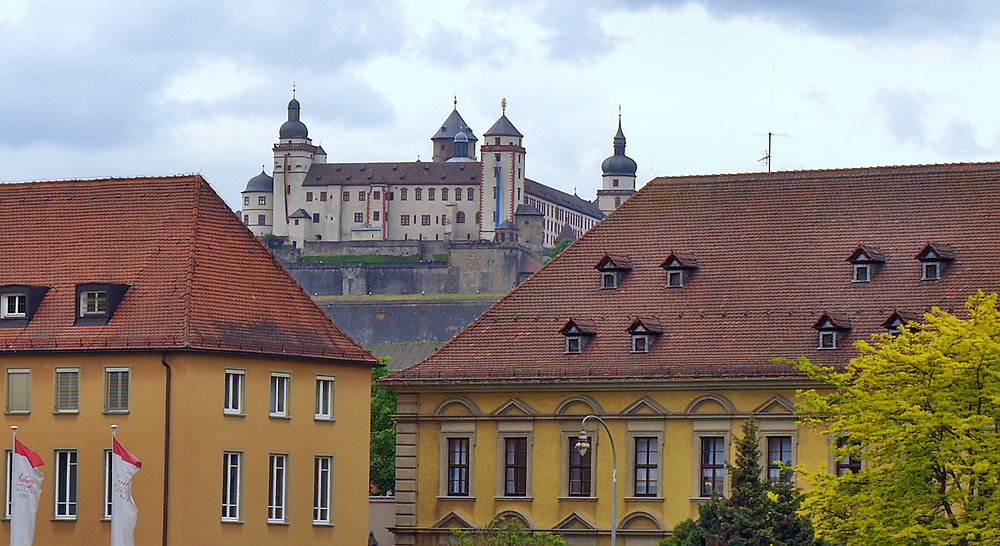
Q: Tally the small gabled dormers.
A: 8